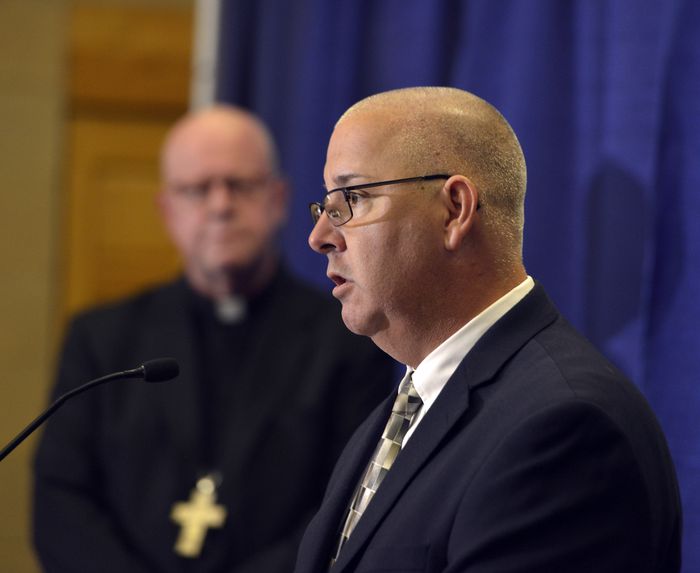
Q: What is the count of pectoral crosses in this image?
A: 1